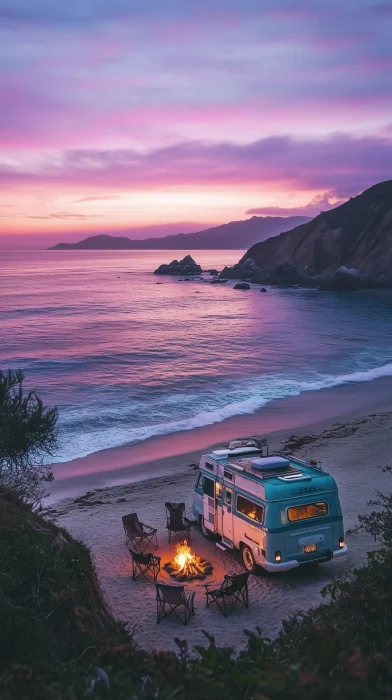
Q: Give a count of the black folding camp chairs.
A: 5